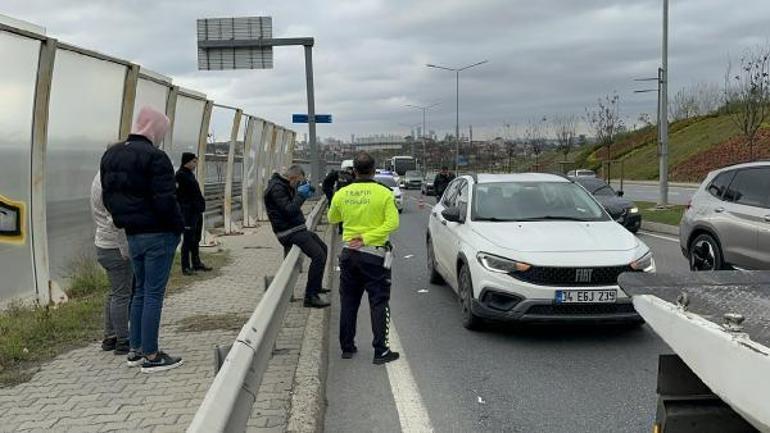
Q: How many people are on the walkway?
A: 3